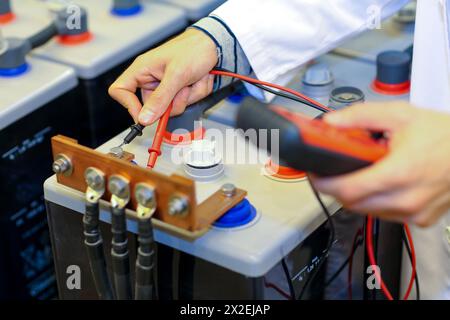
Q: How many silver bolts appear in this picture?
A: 7